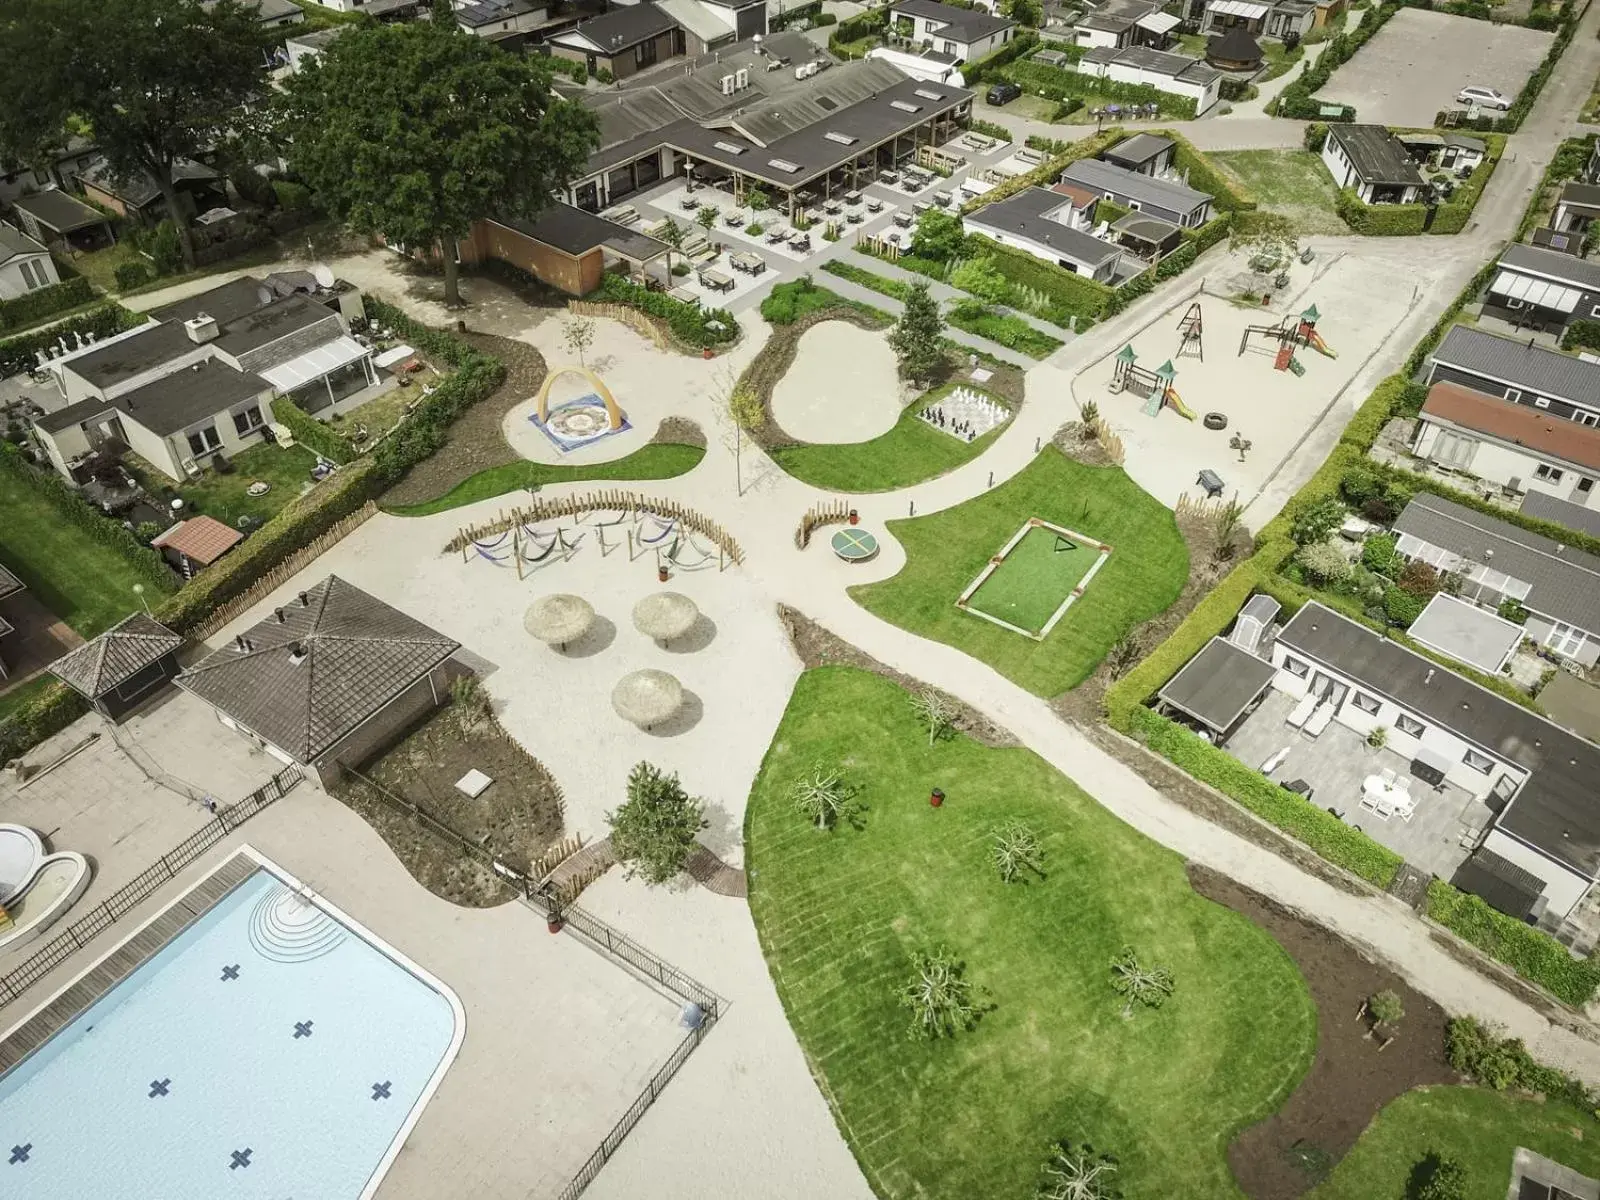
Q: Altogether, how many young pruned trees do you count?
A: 6